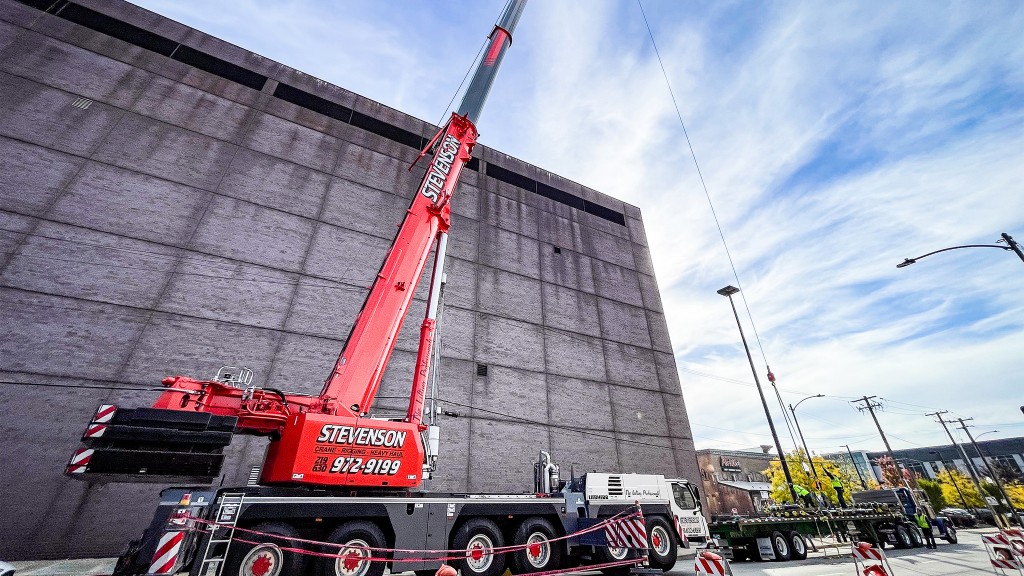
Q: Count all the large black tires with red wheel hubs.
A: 5